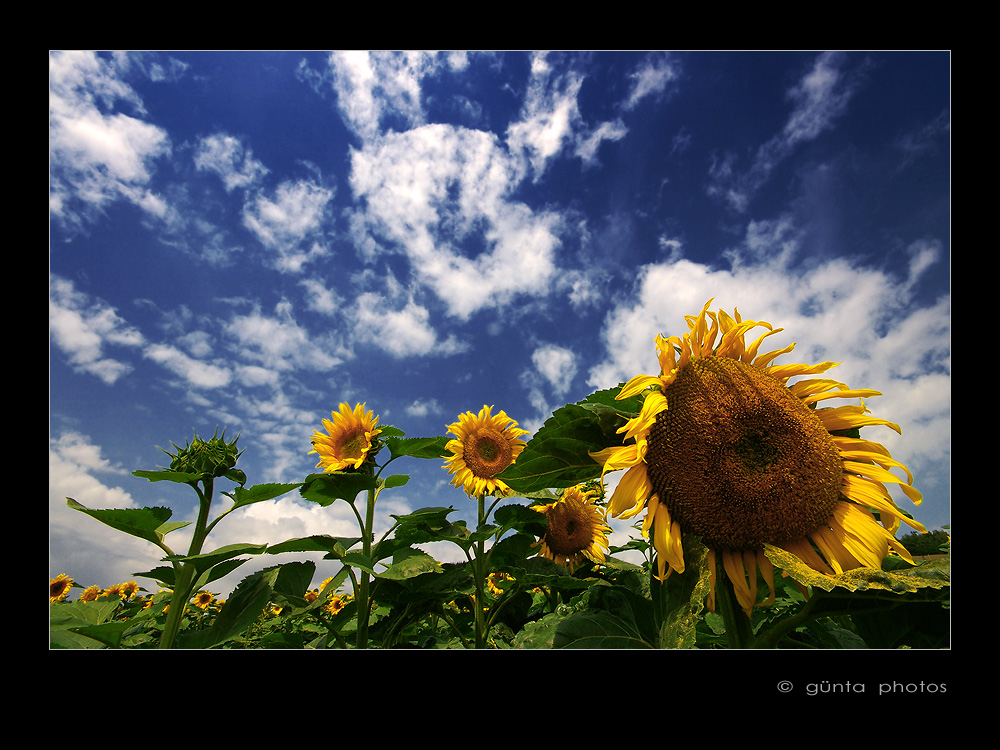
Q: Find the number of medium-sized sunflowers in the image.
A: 3